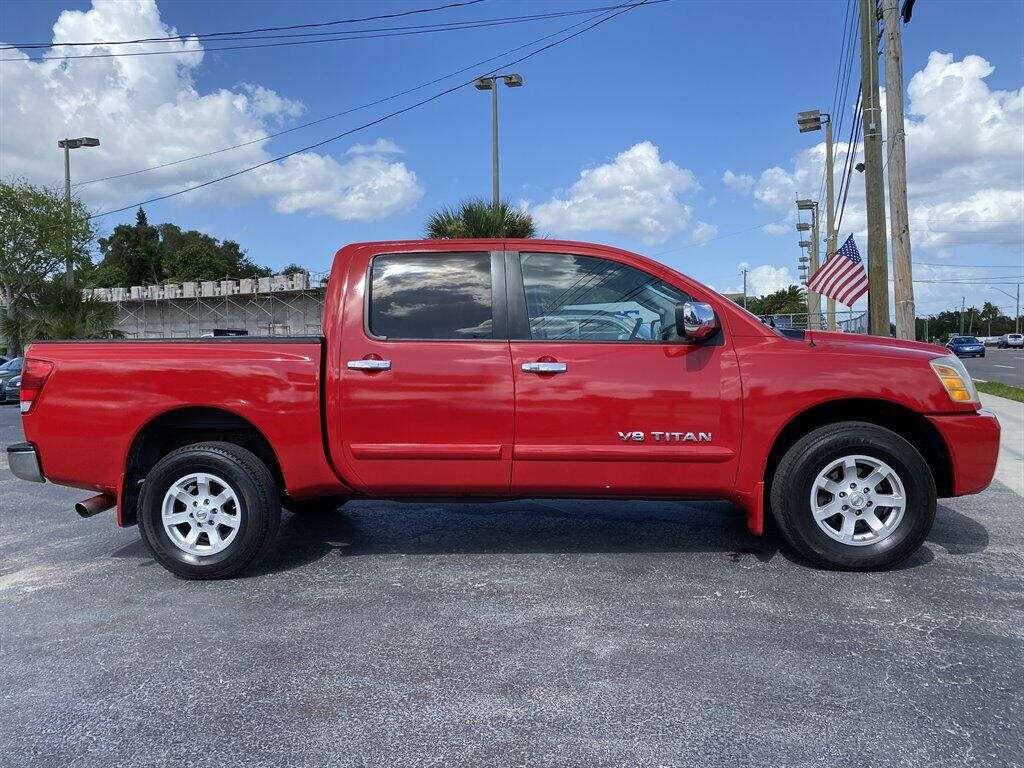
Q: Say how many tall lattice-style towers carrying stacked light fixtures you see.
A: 1